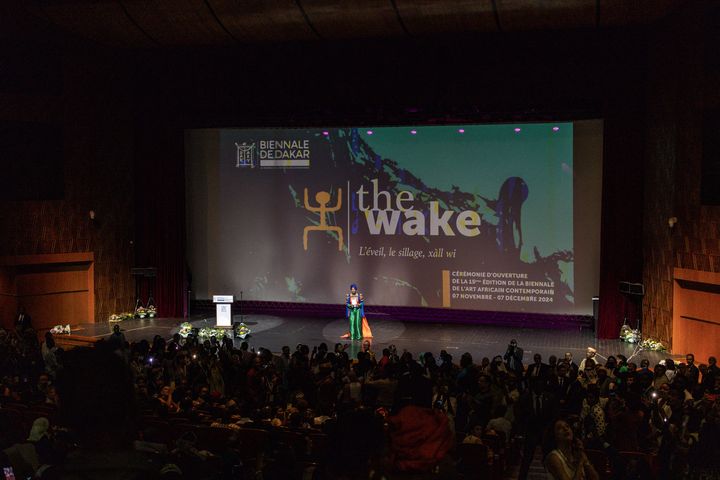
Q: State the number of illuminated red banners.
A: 0